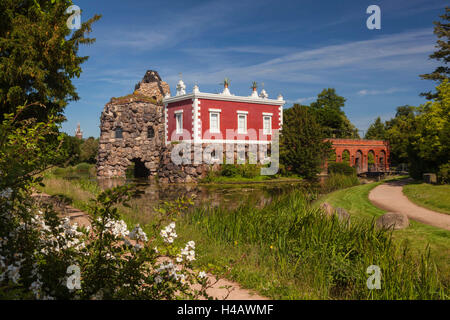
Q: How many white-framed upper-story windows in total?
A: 4